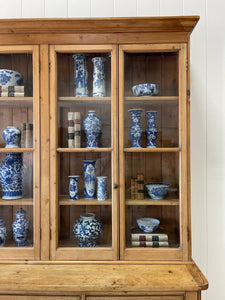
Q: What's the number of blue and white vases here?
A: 13